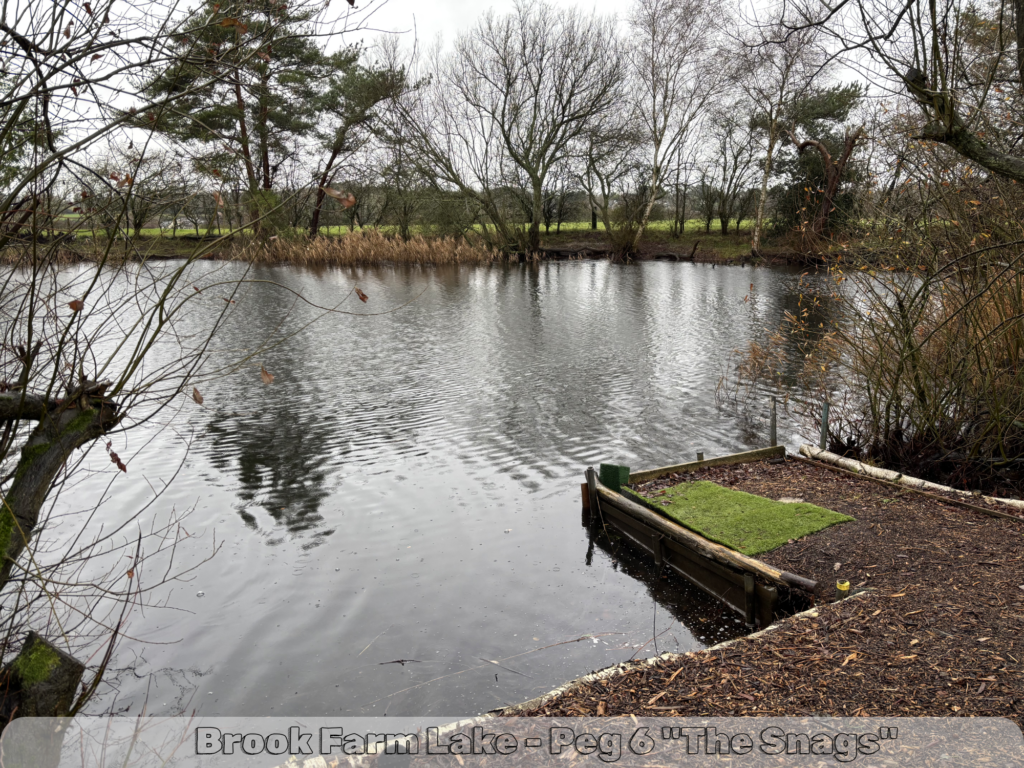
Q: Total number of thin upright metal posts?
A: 2